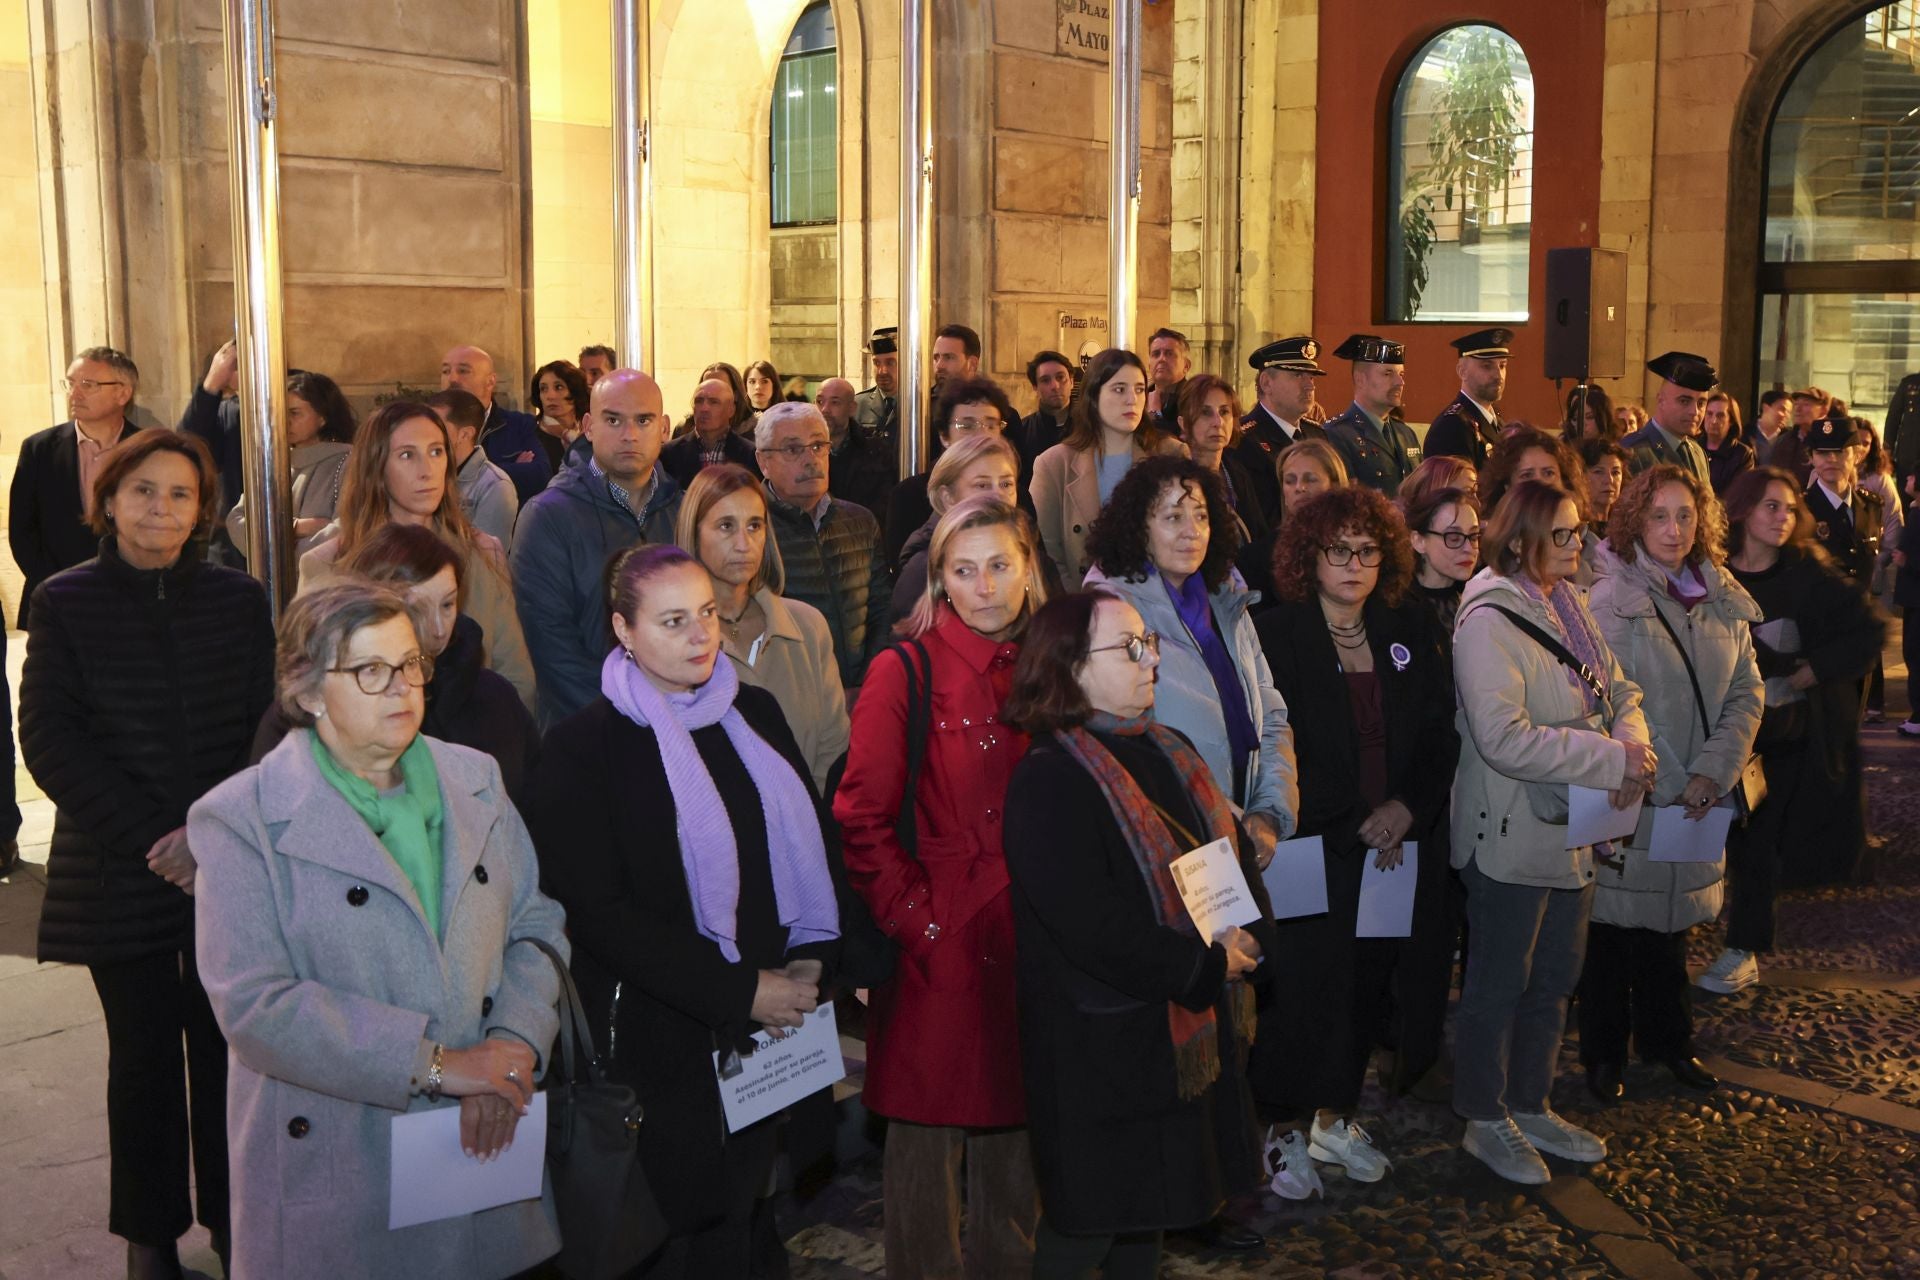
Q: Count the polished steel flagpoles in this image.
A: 4